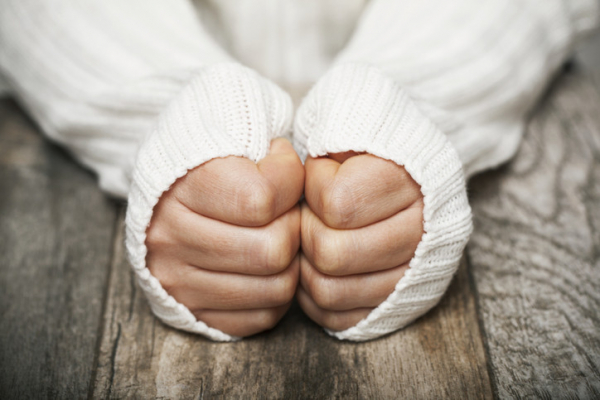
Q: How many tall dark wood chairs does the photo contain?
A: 0